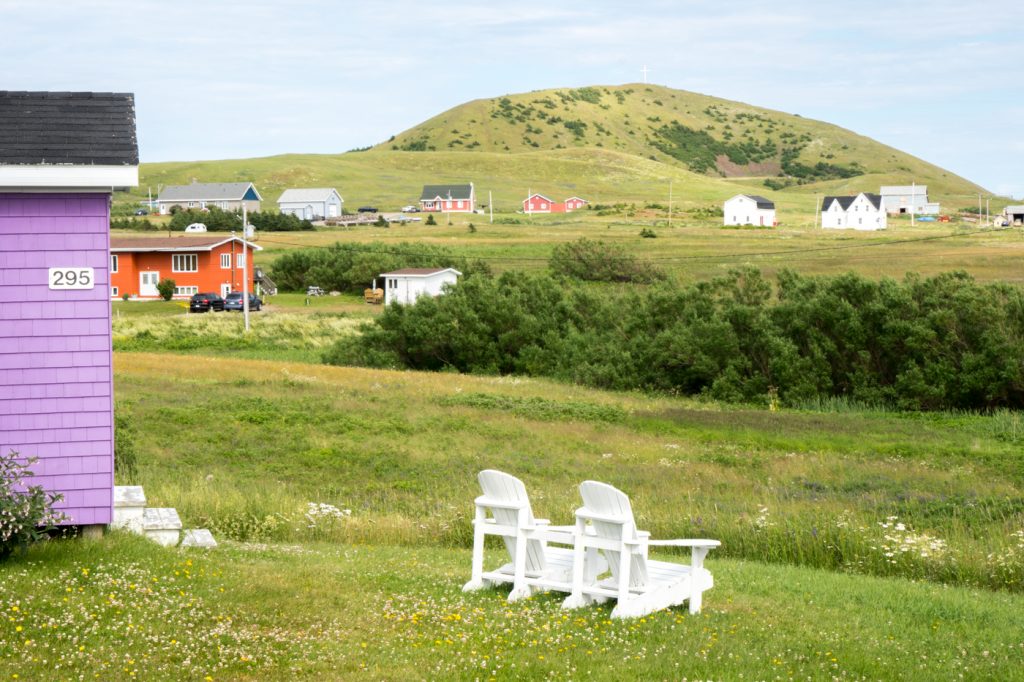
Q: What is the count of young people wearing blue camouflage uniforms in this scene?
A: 0